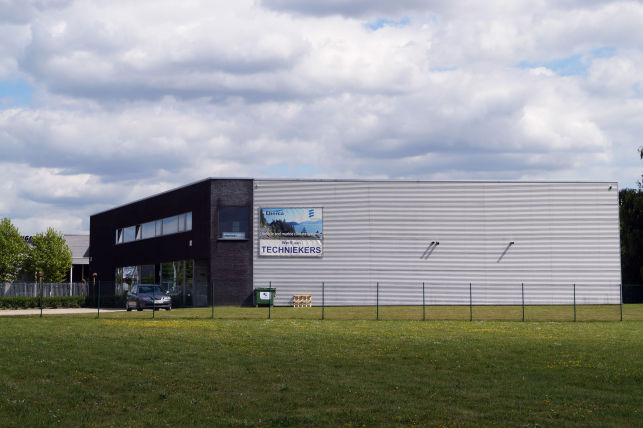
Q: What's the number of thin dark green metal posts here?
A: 12